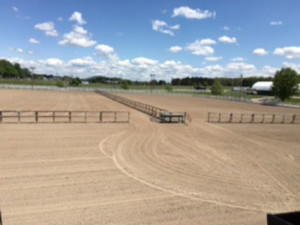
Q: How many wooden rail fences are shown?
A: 3